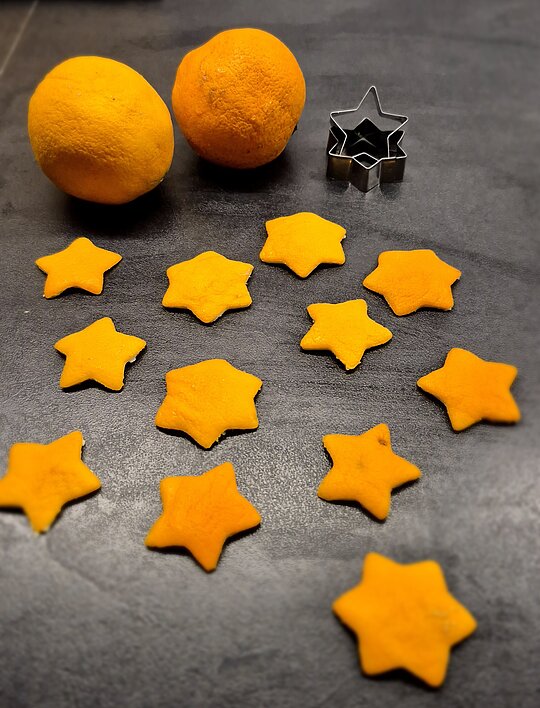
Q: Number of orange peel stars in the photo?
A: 12